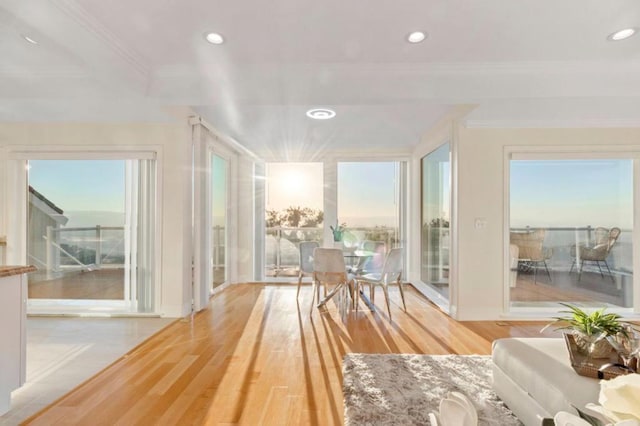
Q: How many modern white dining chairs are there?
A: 4